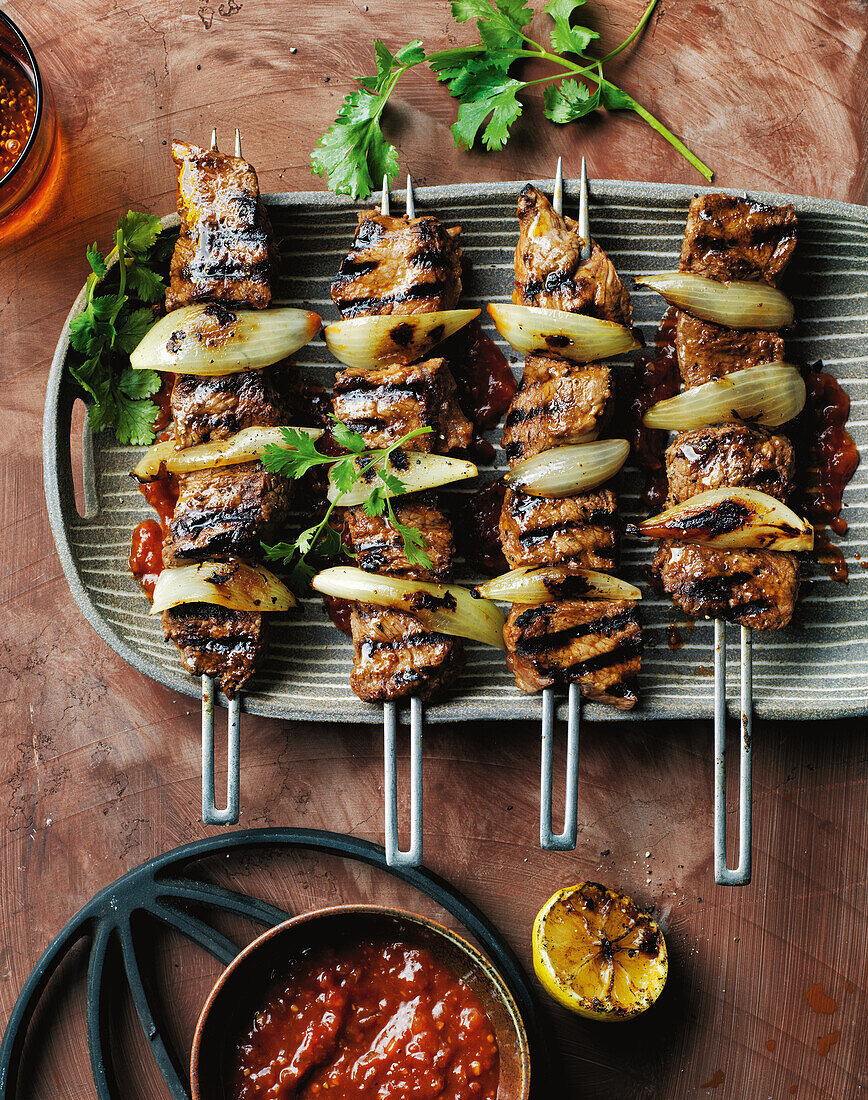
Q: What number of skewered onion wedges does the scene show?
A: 12